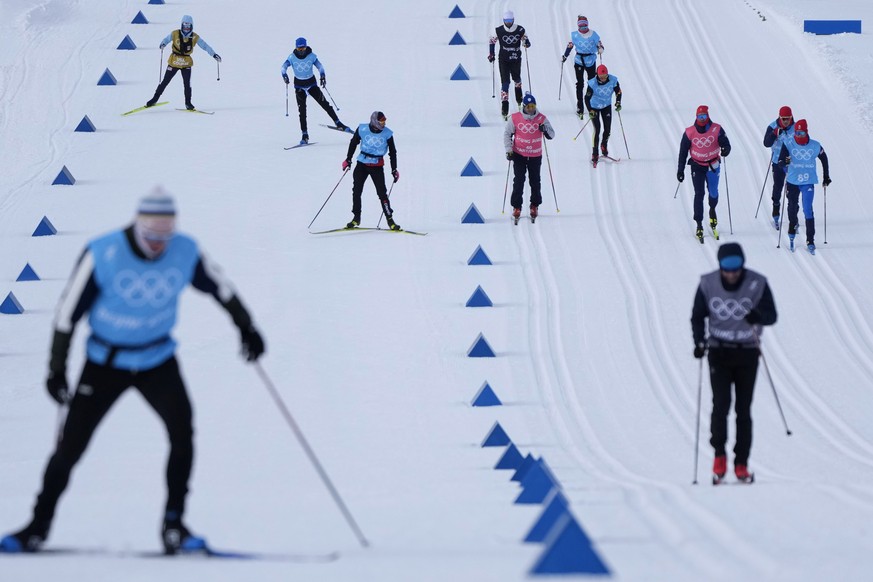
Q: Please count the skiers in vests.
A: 12